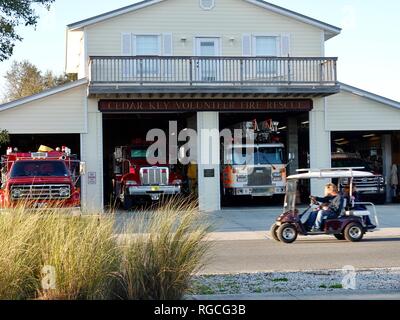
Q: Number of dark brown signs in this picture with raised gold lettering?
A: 1